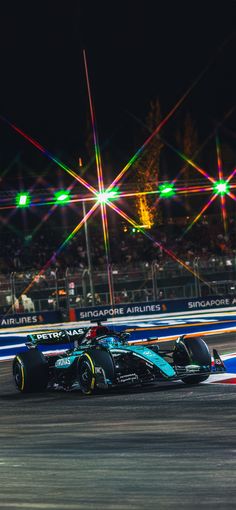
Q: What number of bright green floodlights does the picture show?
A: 5